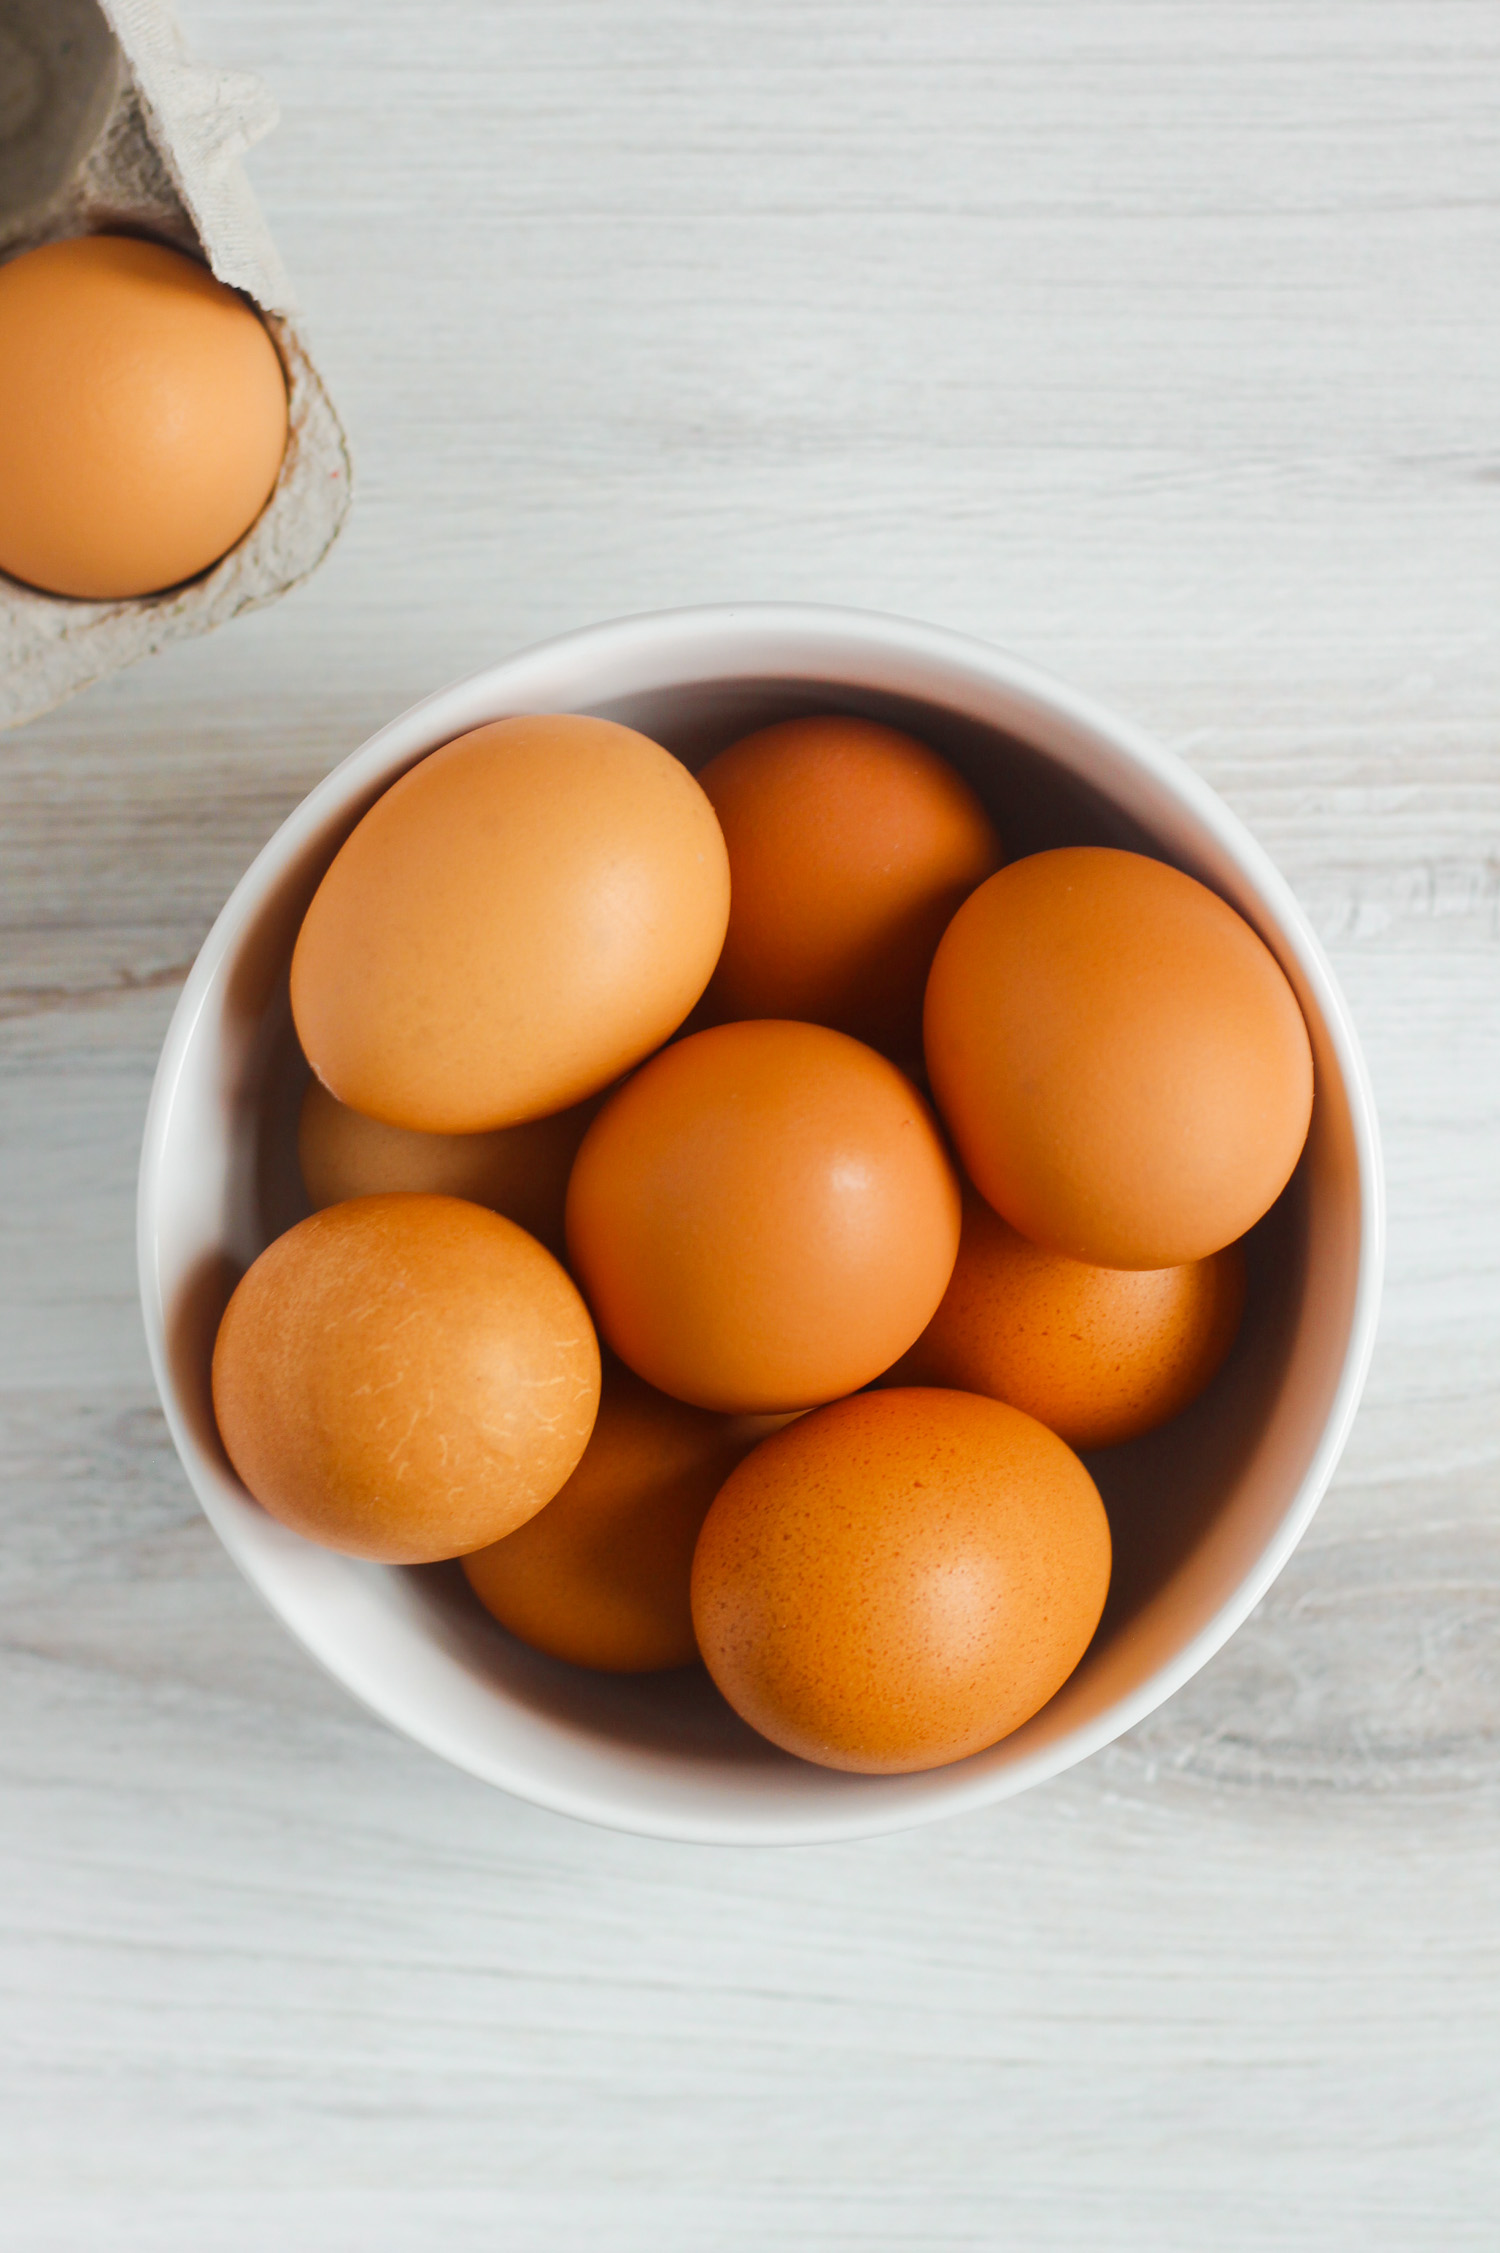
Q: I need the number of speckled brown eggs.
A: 2